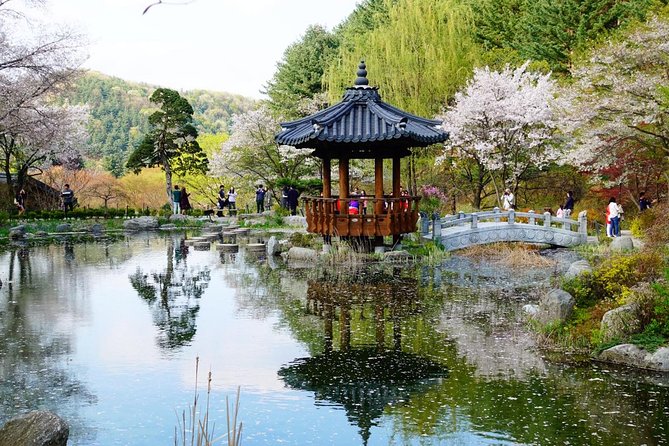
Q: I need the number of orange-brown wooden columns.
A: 4